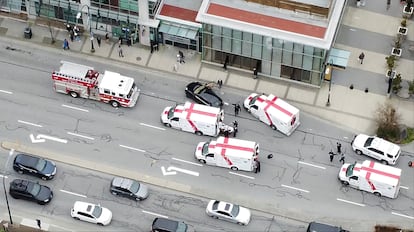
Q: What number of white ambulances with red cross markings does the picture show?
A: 4